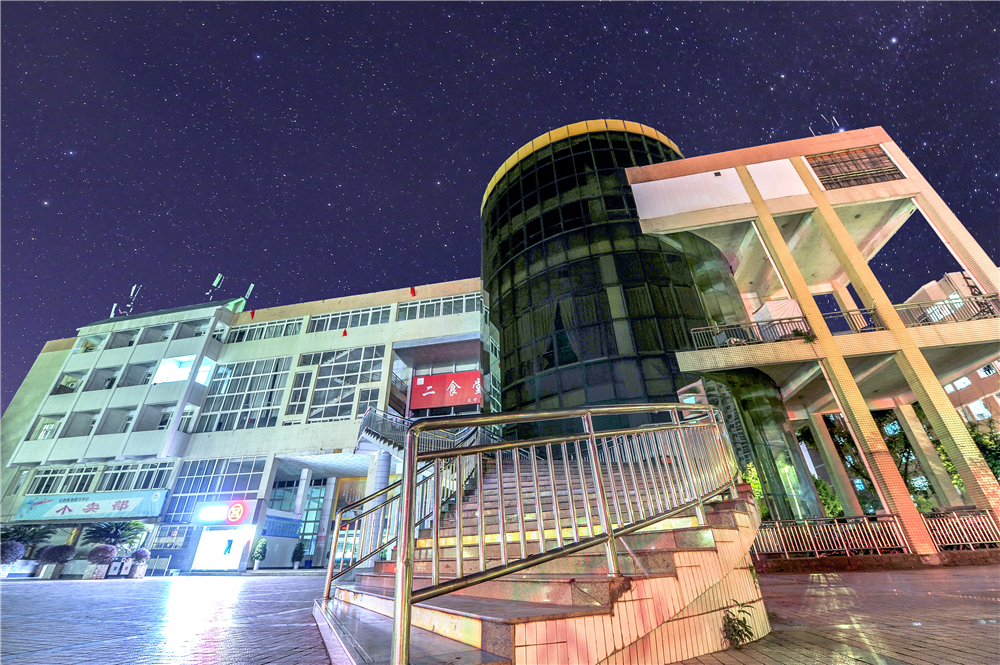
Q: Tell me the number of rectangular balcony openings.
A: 12